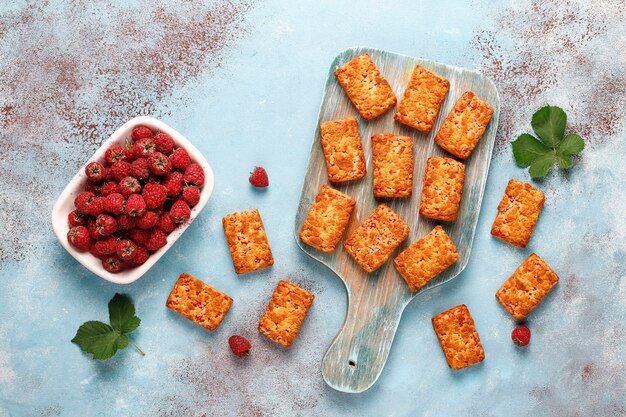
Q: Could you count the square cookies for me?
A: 15